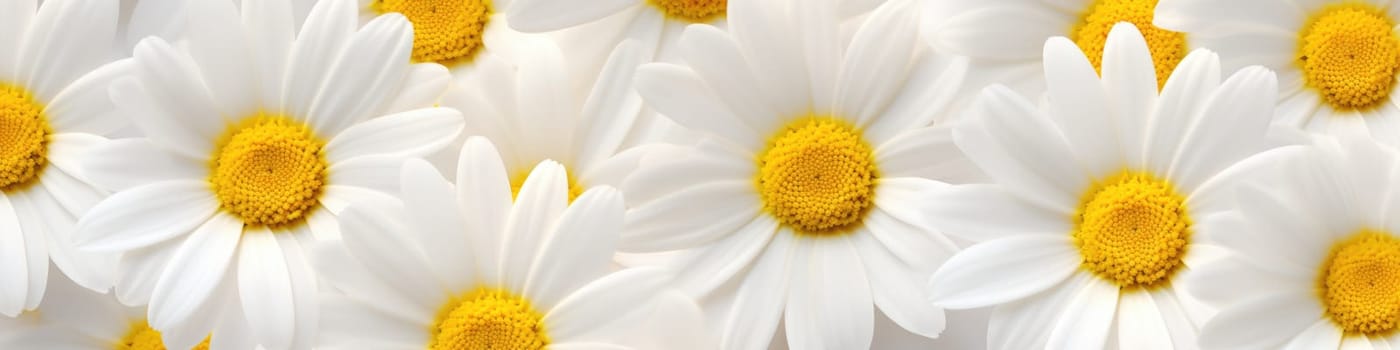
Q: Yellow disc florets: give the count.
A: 12